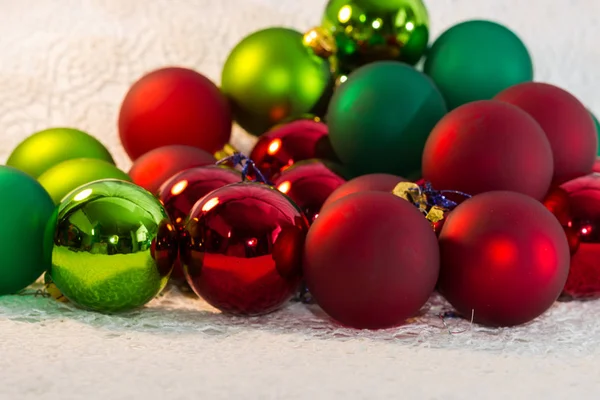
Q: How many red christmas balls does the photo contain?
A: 12